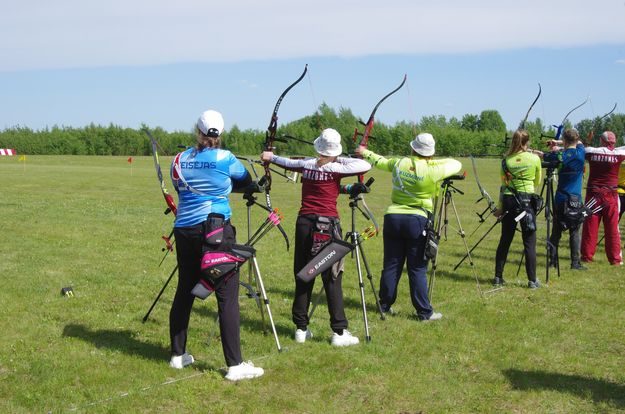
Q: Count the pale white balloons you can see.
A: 0